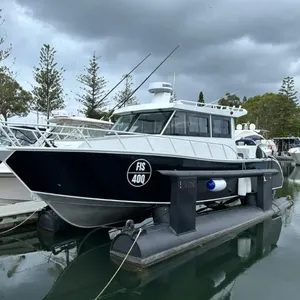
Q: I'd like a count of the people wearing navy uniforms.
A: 0